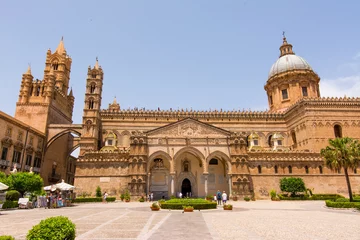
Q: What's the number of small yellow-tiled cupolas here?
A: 3